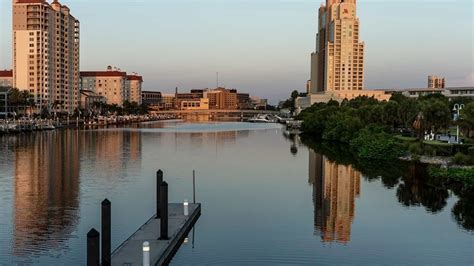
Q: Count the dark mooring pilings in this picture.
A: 4